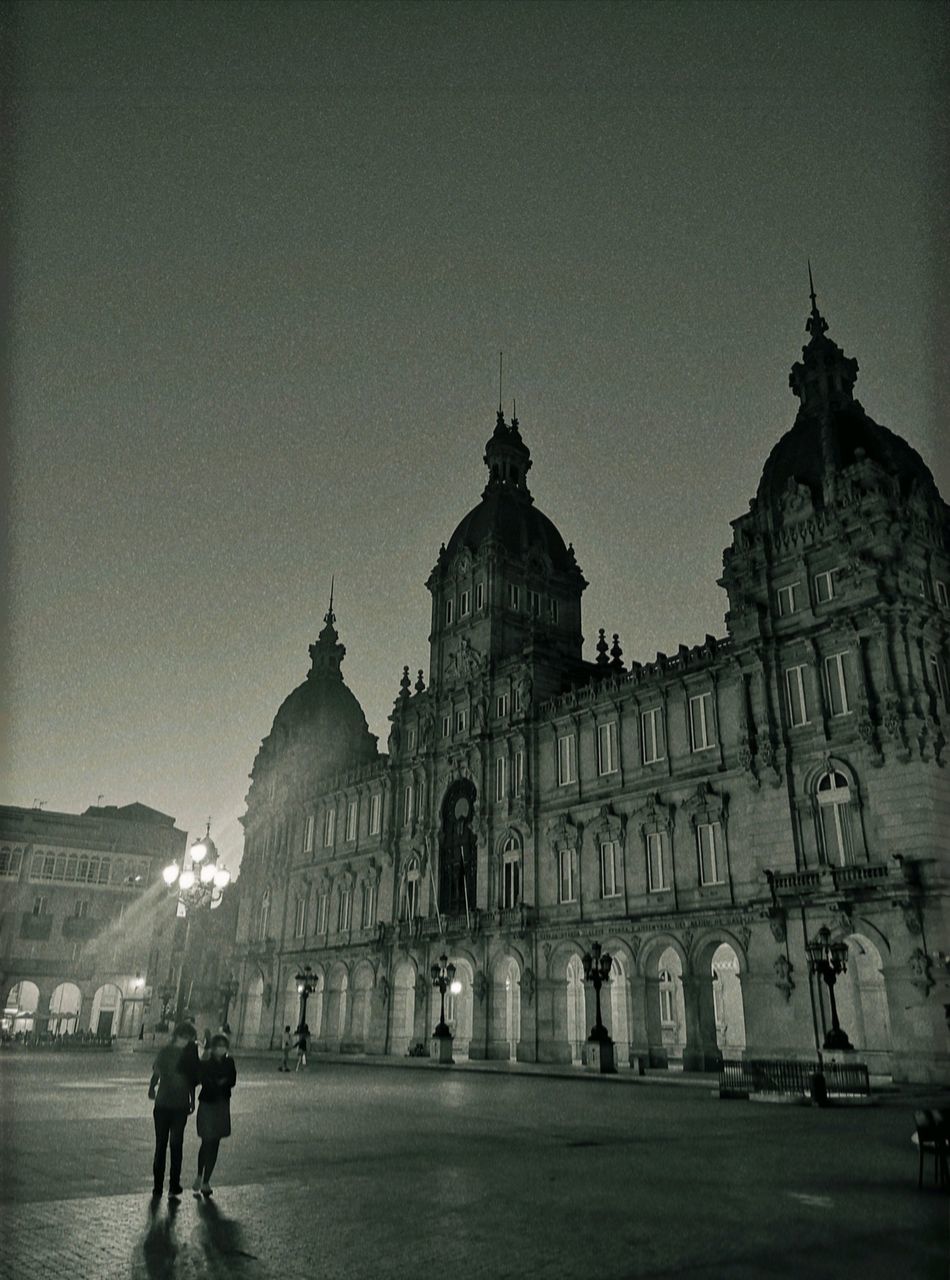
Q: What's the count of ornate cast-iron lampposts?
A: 5